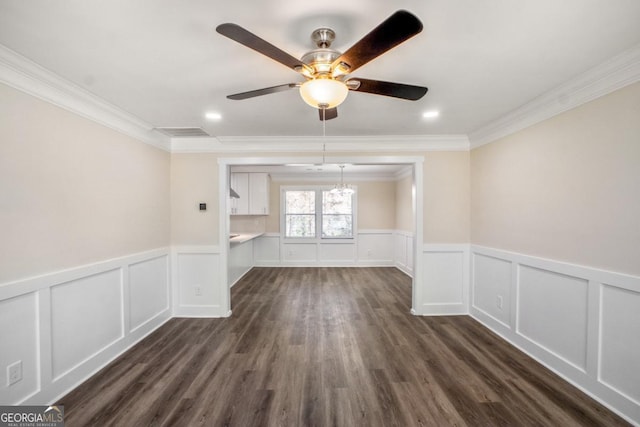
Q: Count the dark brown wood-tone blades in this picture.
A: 5